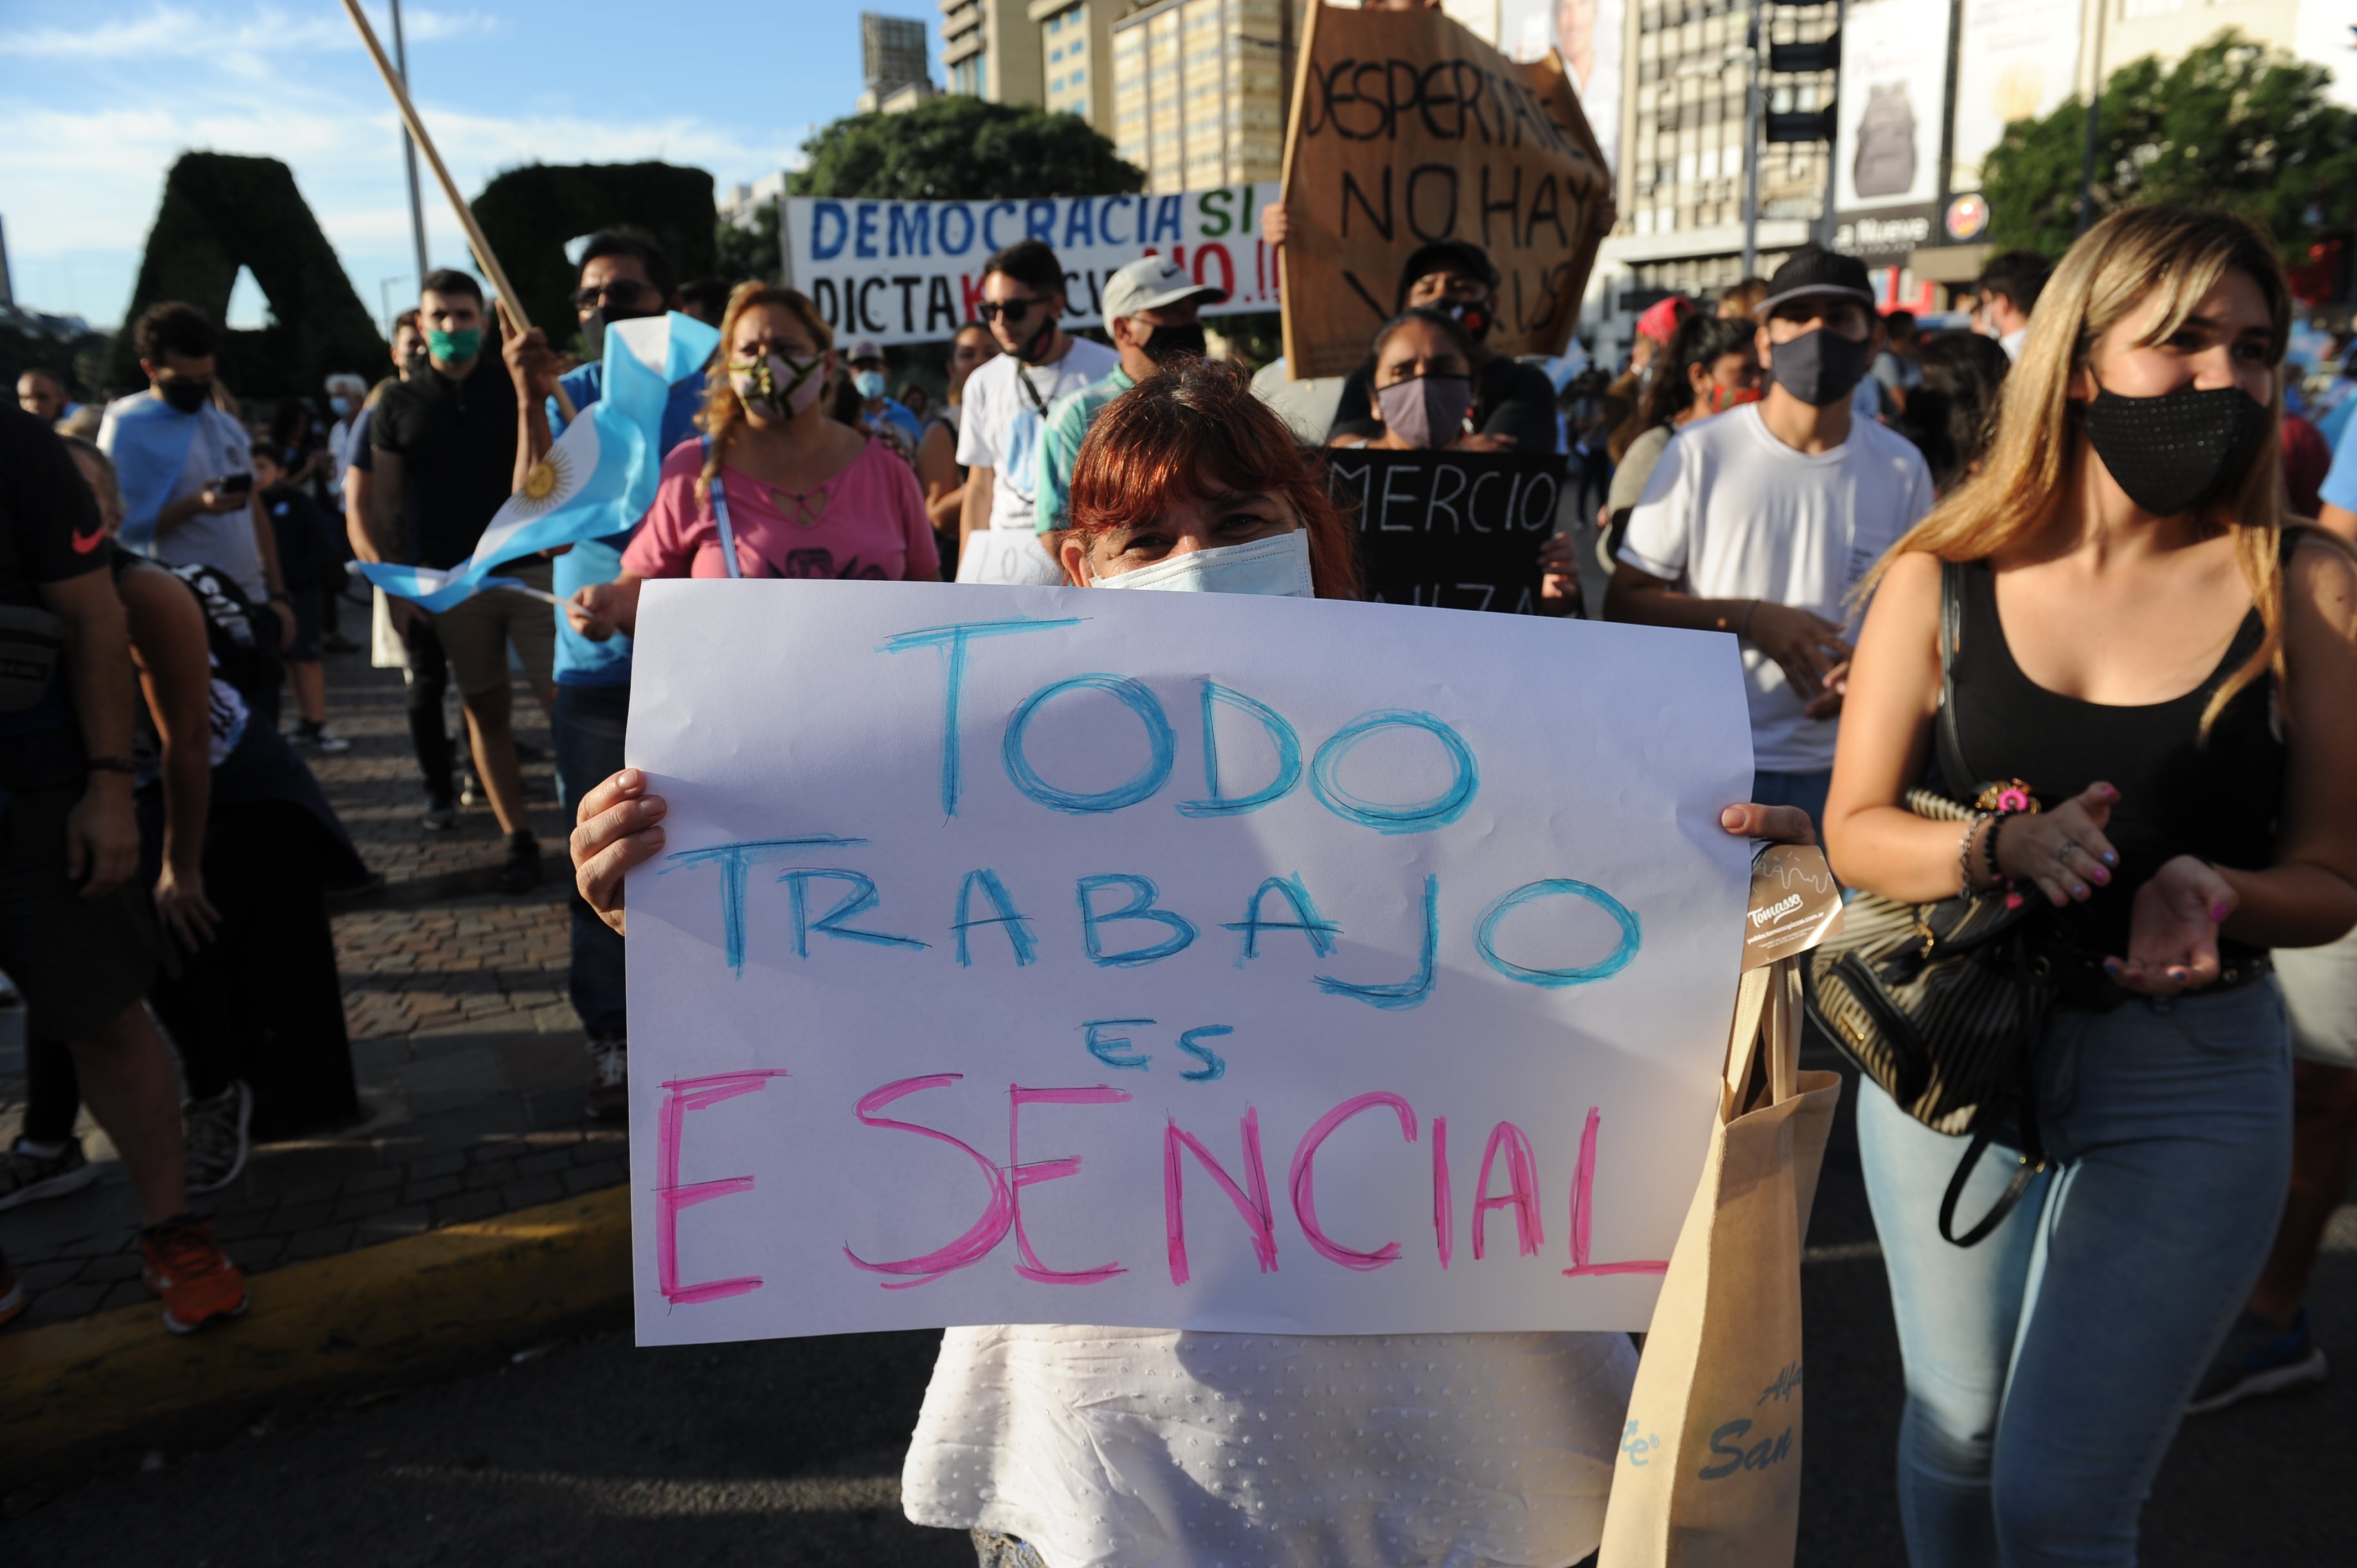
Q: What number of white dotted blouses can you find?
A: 1